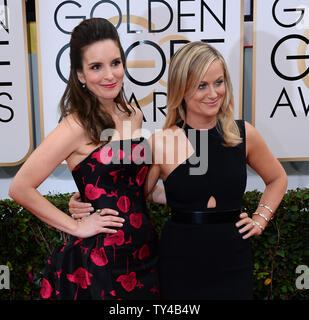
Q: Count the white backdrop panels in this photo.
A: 3